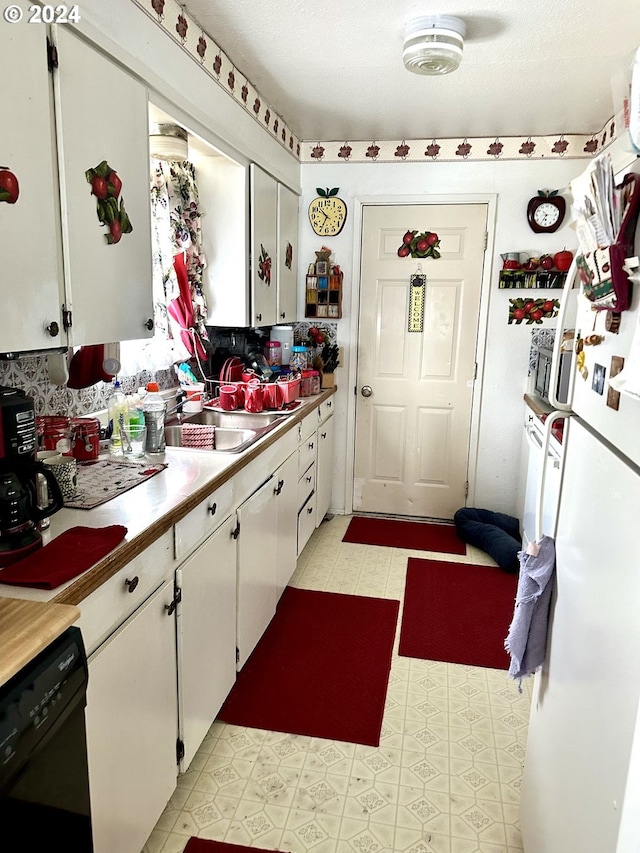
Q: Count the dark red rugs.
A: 4